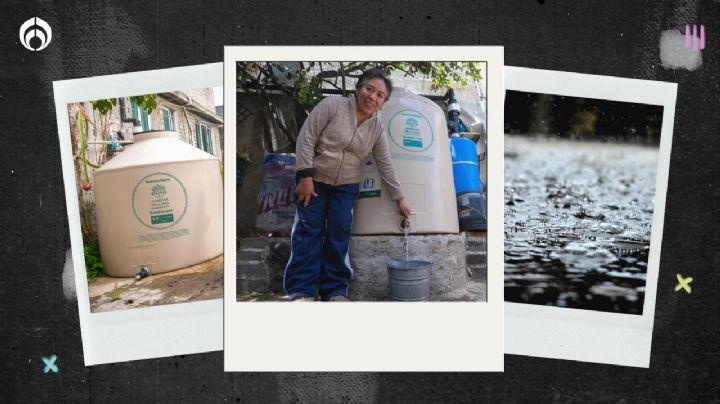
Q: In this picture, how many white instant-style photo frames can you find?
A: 3